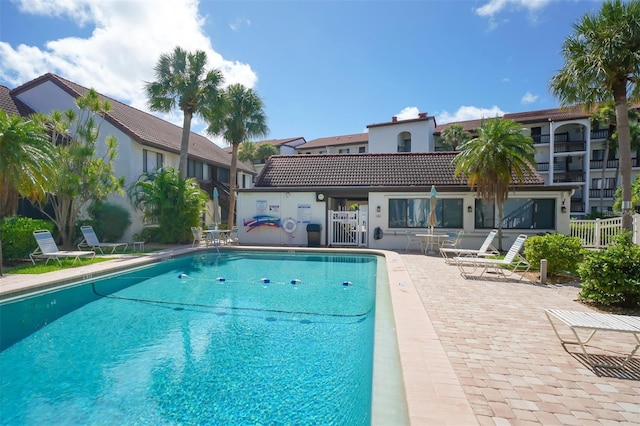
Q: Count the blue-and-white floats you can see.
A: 5